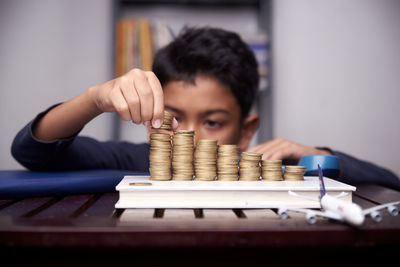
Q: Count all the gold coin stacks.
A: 7